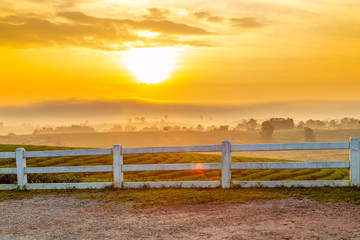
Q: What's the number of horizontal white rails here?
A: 12